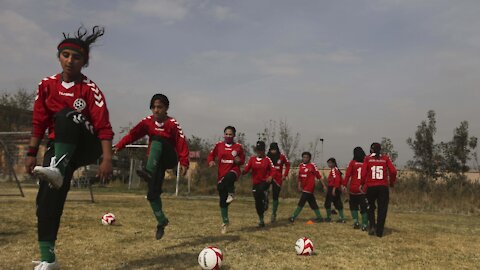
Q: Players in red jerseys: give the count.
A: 9